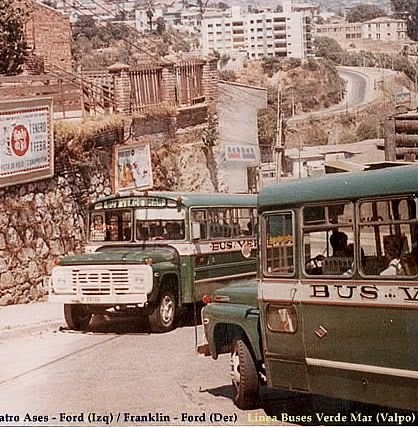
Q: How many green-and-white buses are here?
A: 2